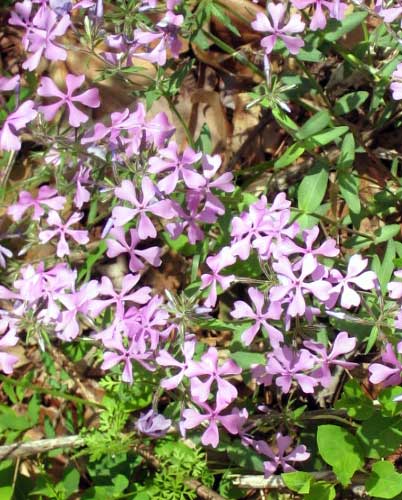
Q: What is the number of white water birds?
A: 0